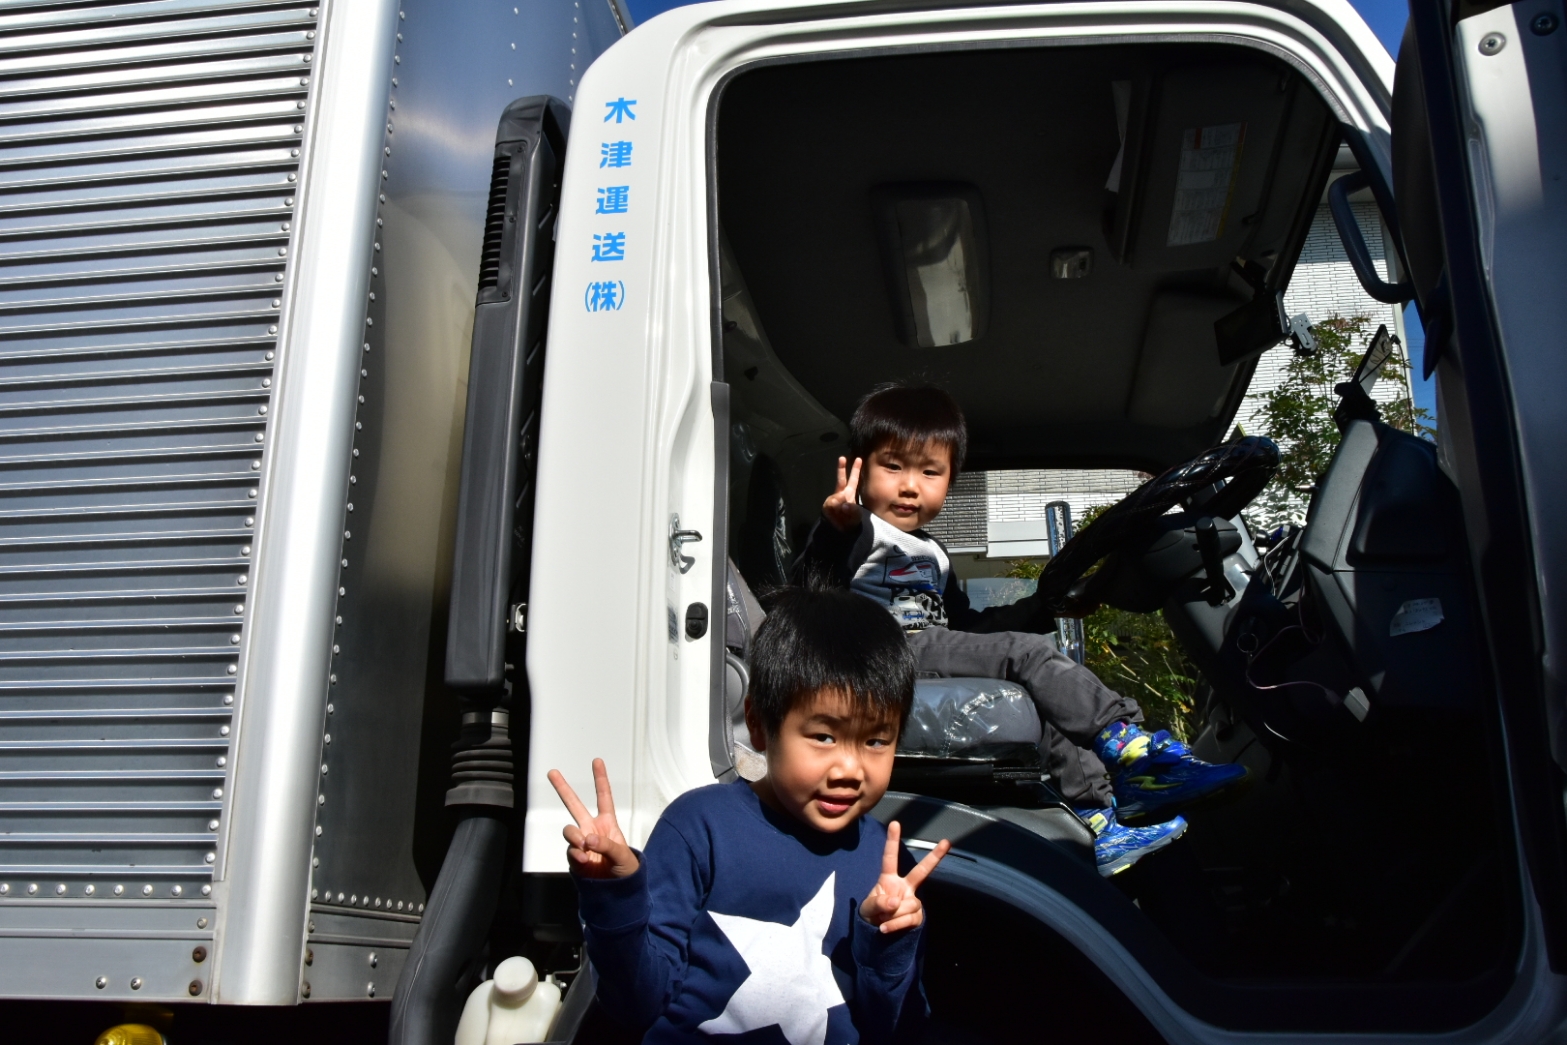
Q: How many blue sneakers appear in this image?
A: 2